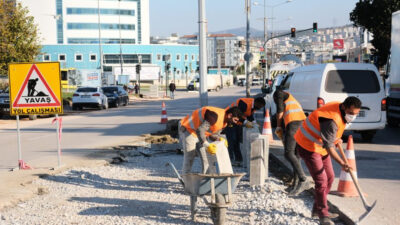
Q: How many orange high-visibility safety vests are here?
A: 4